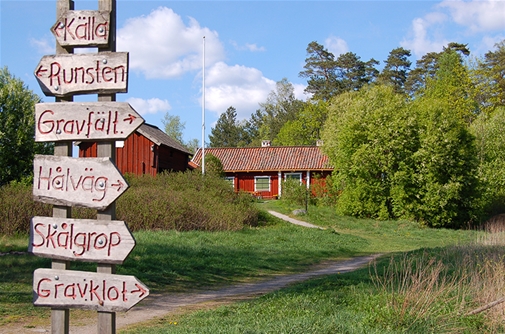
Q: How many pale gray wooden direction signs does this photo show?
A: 6